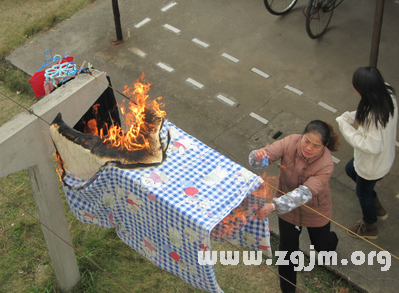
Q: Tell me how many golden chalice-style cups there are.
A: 0